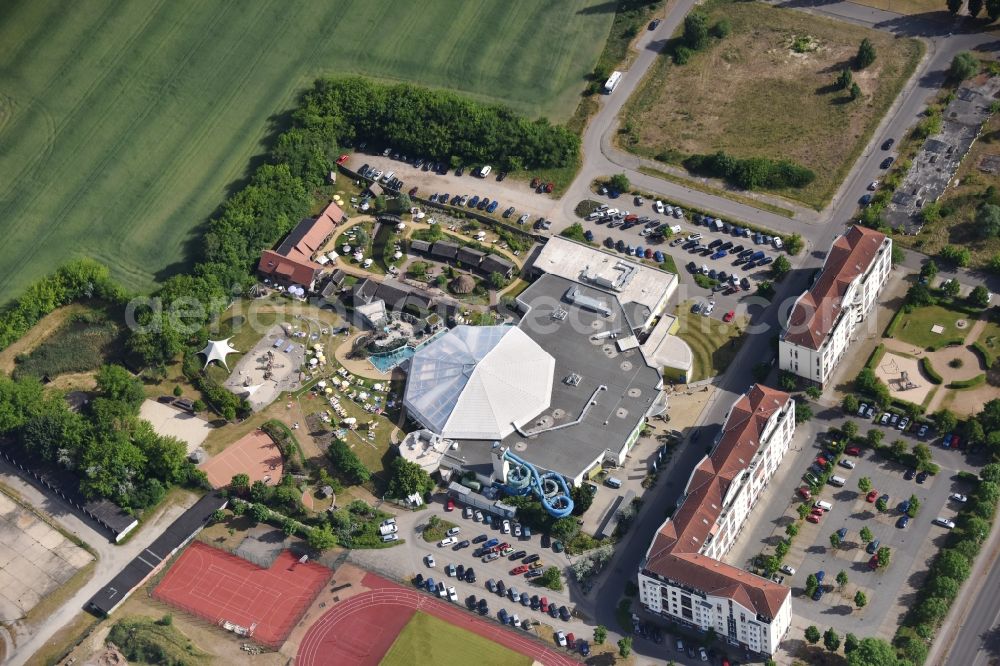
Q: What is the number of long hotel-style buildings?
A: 2